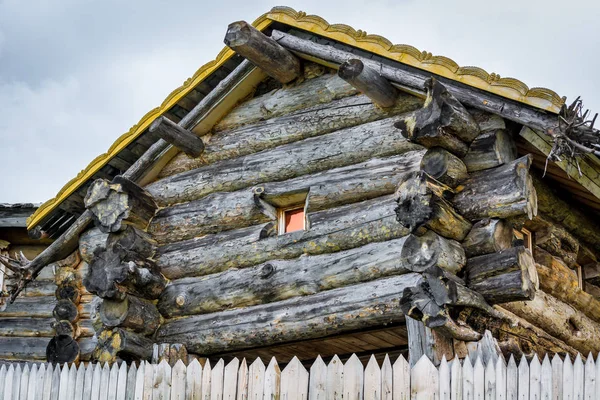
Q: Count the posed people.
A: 0